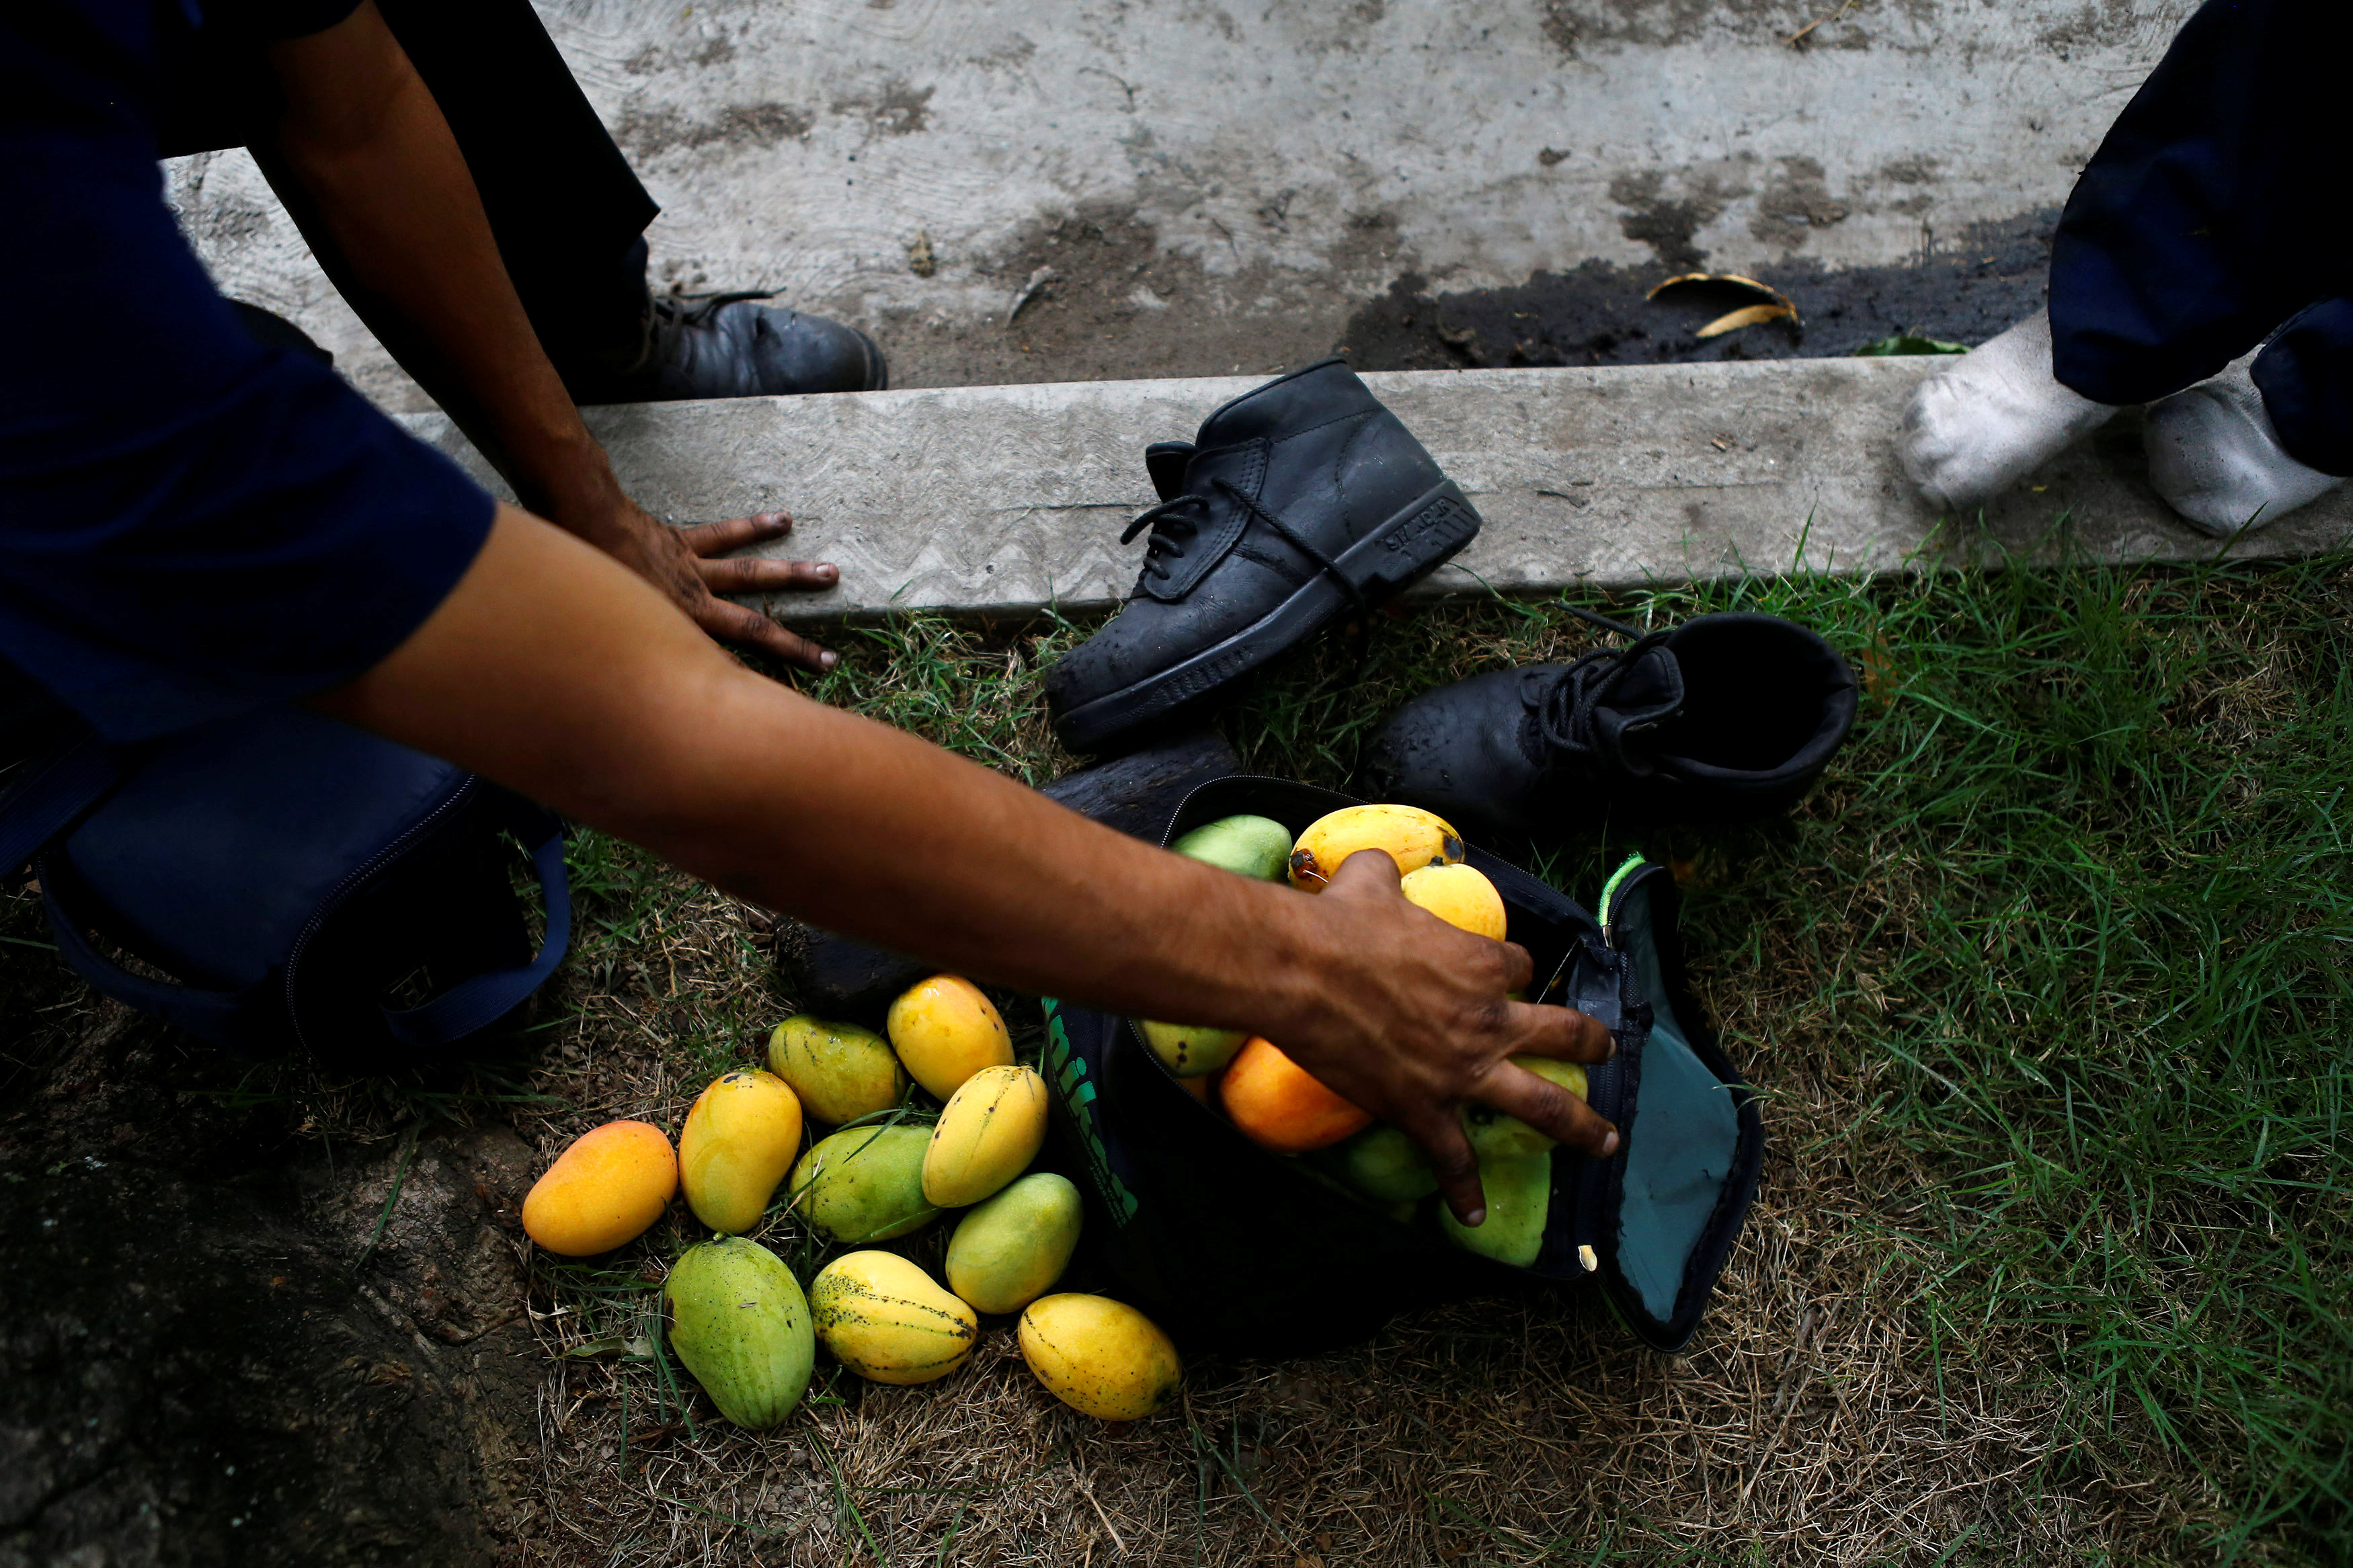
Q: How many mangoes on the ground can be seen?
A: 10